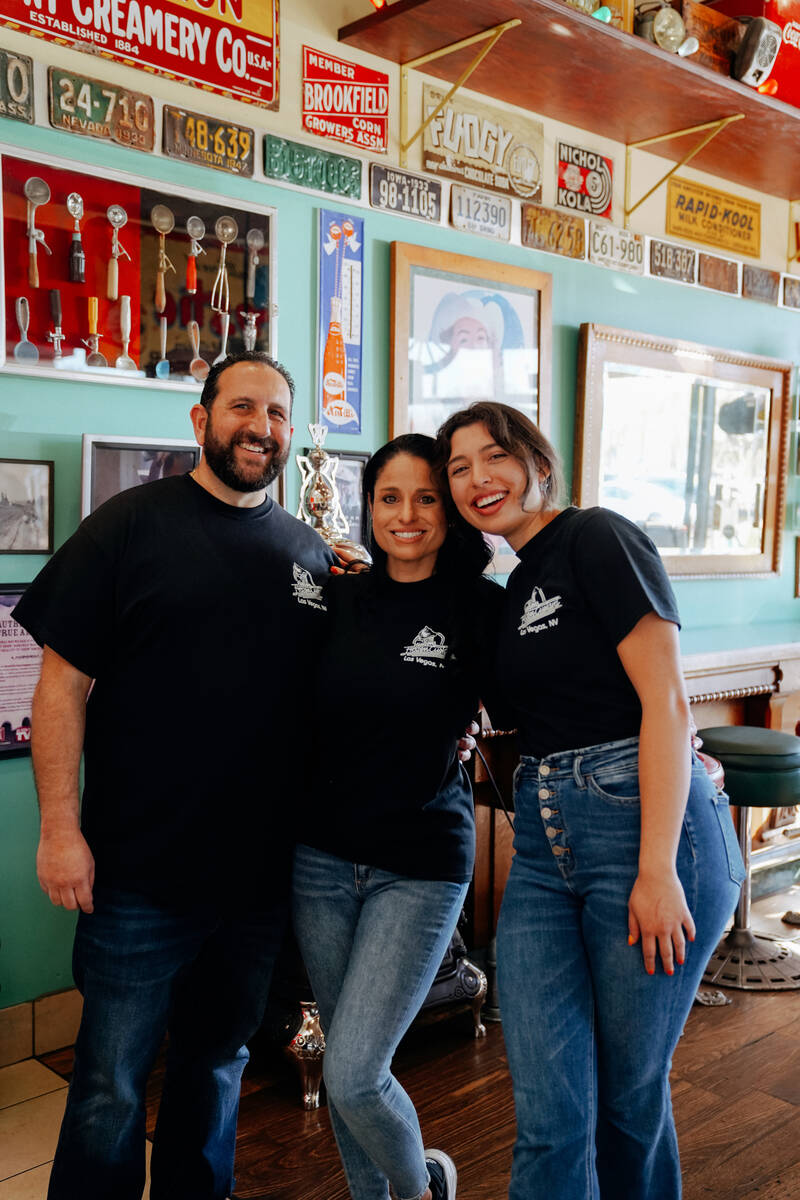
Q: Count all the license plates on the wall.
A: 12